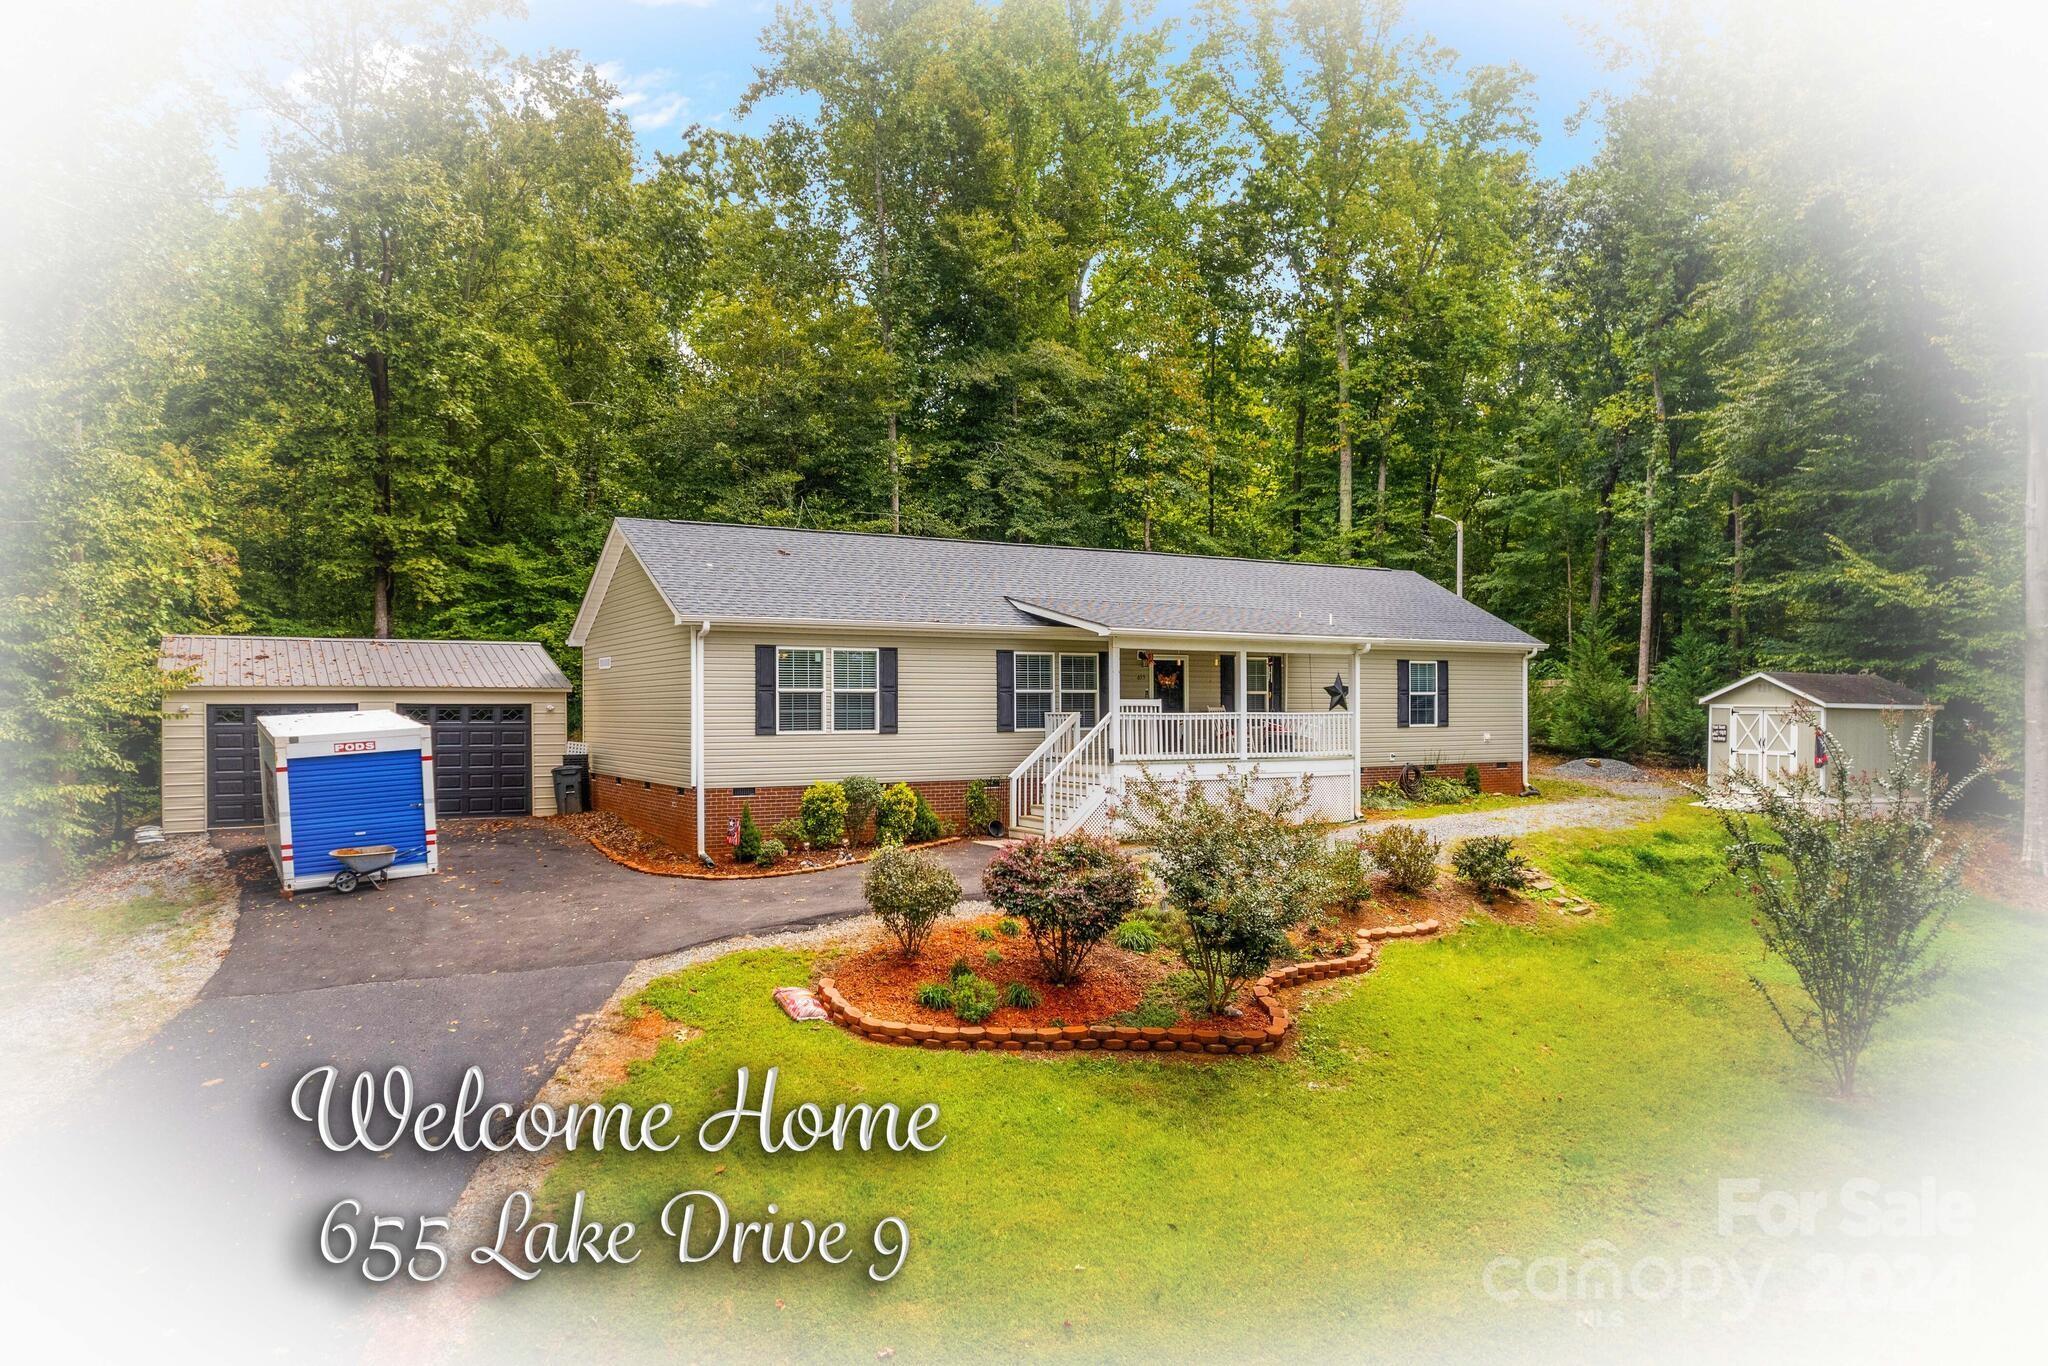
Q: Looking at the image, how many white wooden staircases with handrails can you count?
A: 1